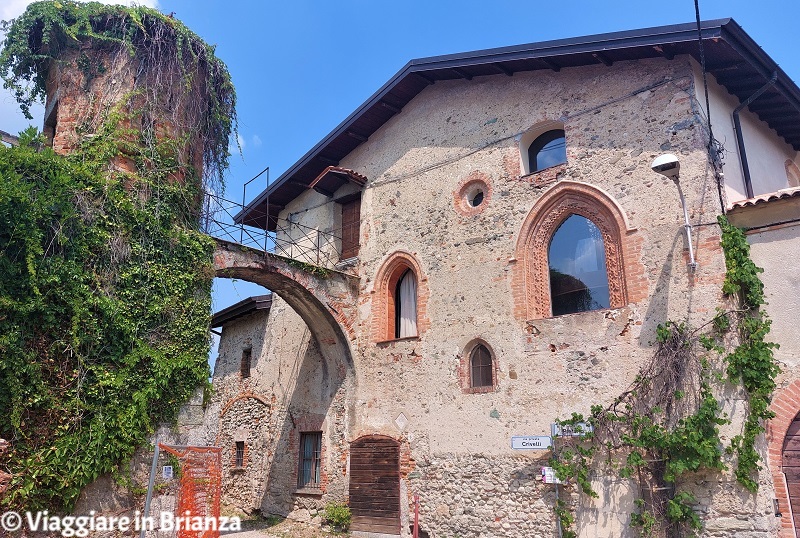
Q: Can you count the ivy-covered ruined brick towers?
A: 1